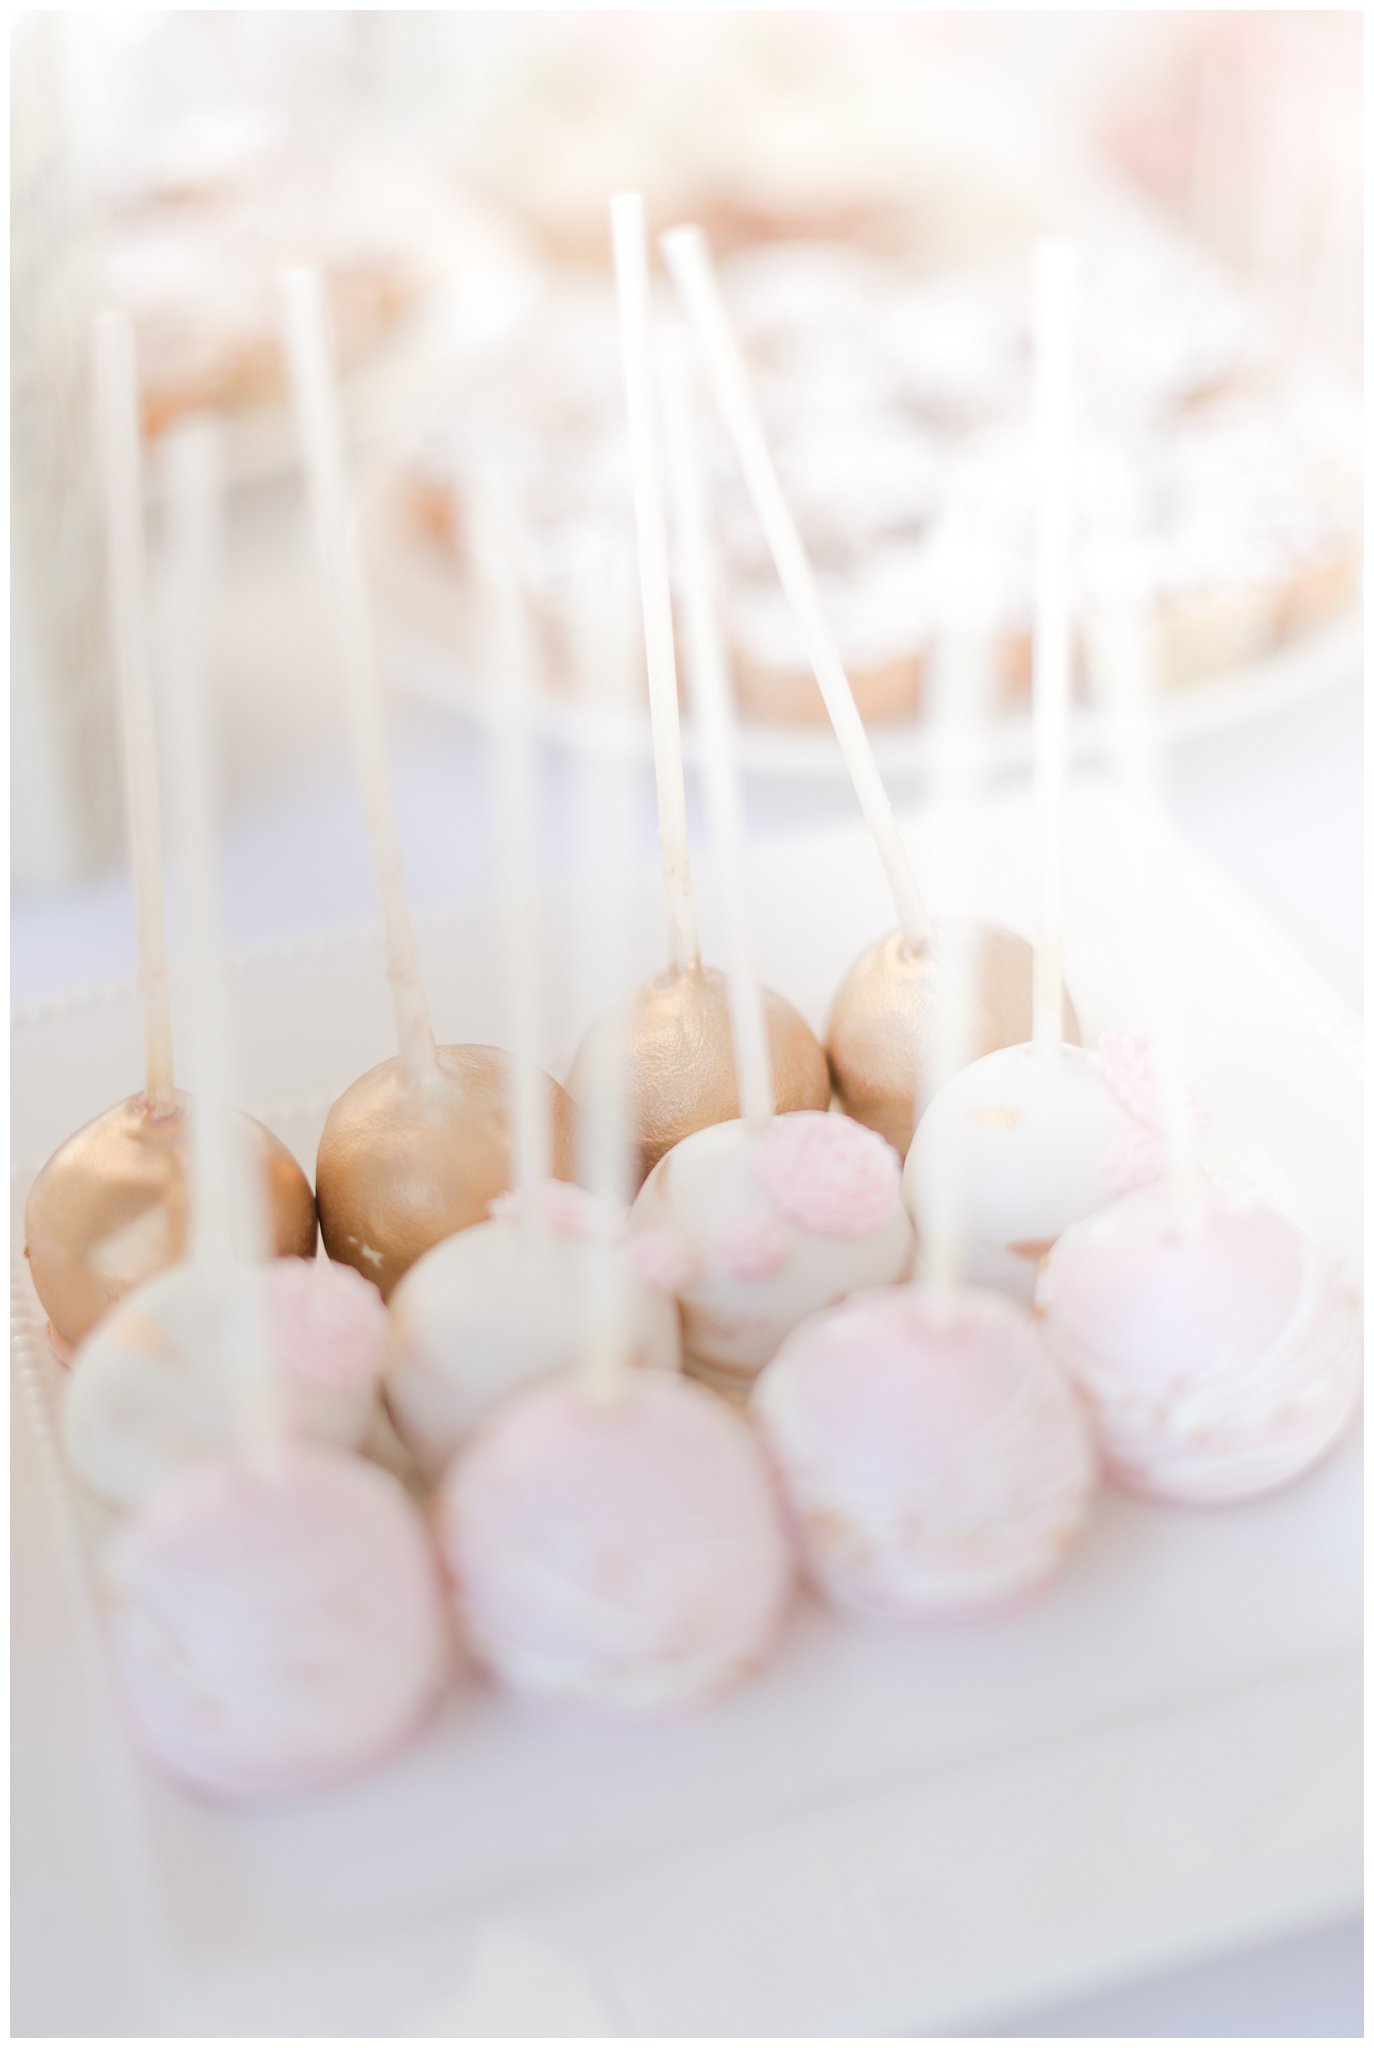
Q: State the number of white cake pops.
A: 4